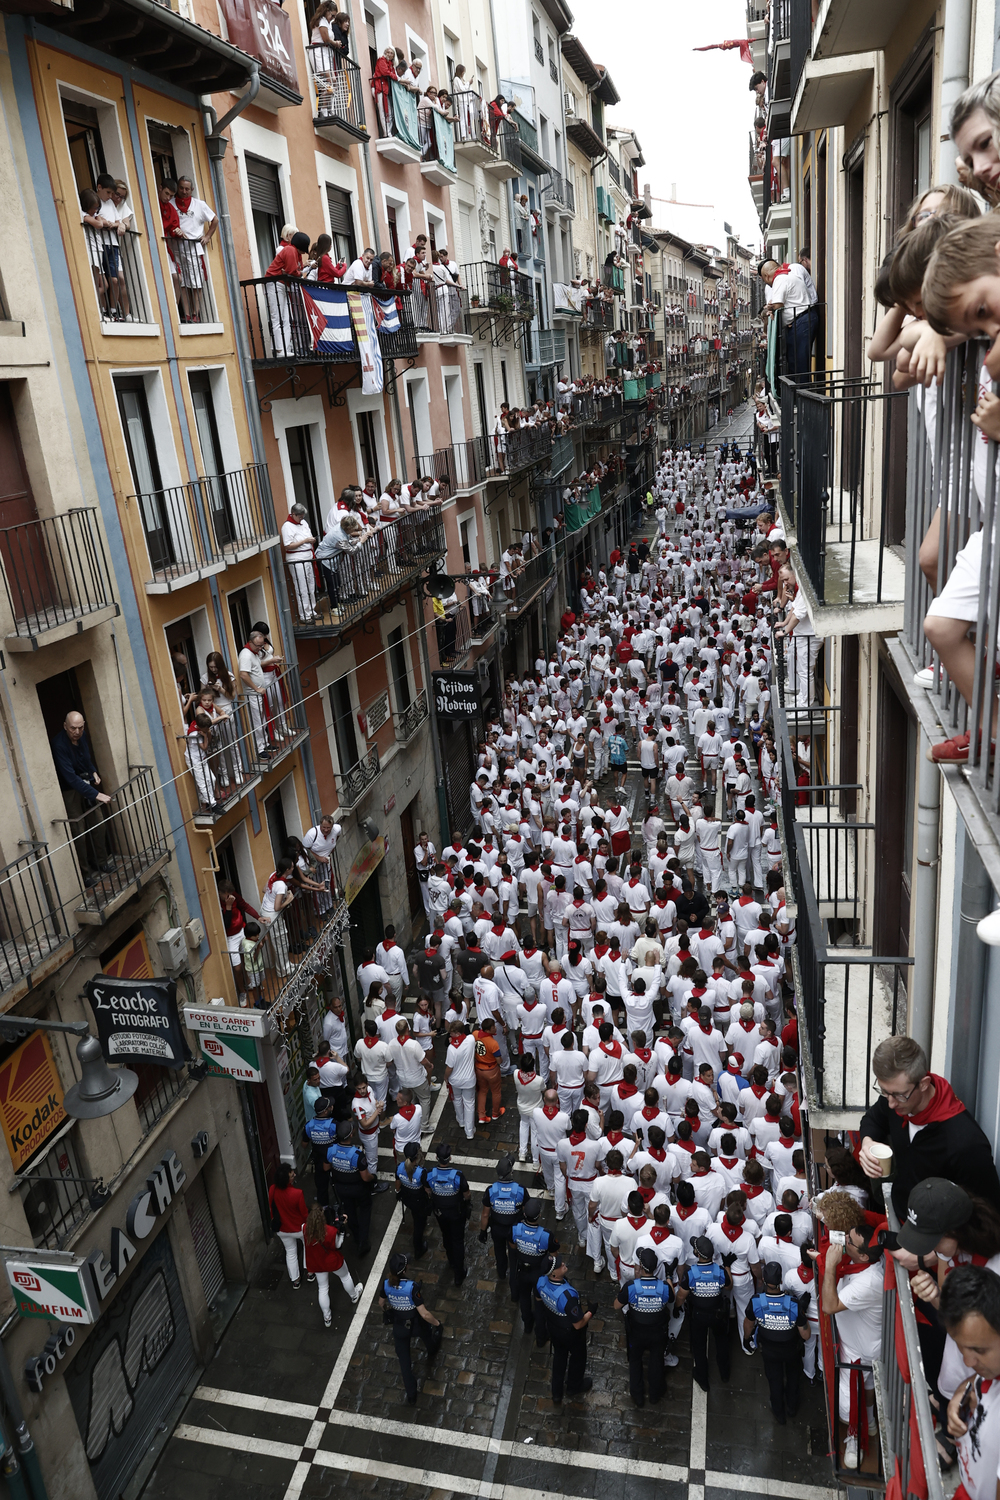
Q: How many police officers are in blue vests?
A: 11